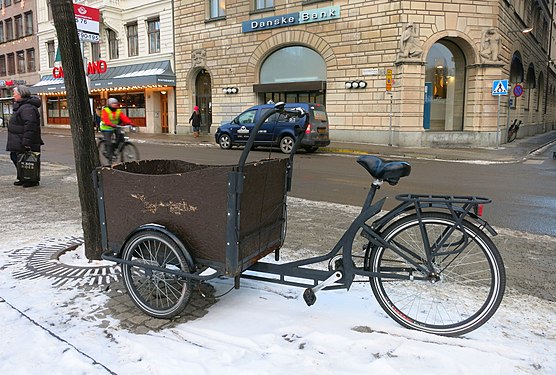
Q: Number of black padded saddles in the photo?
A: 1